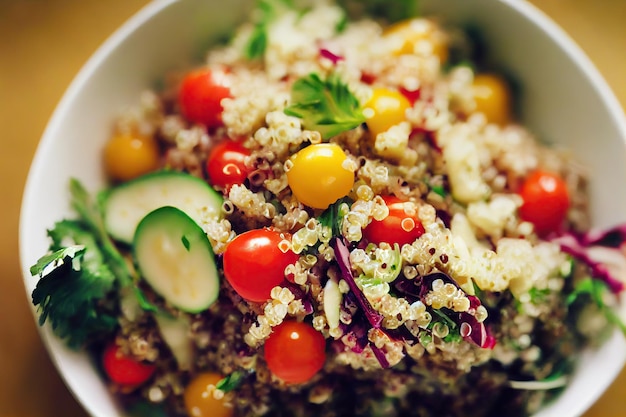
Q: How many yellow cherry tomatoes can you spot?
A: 6